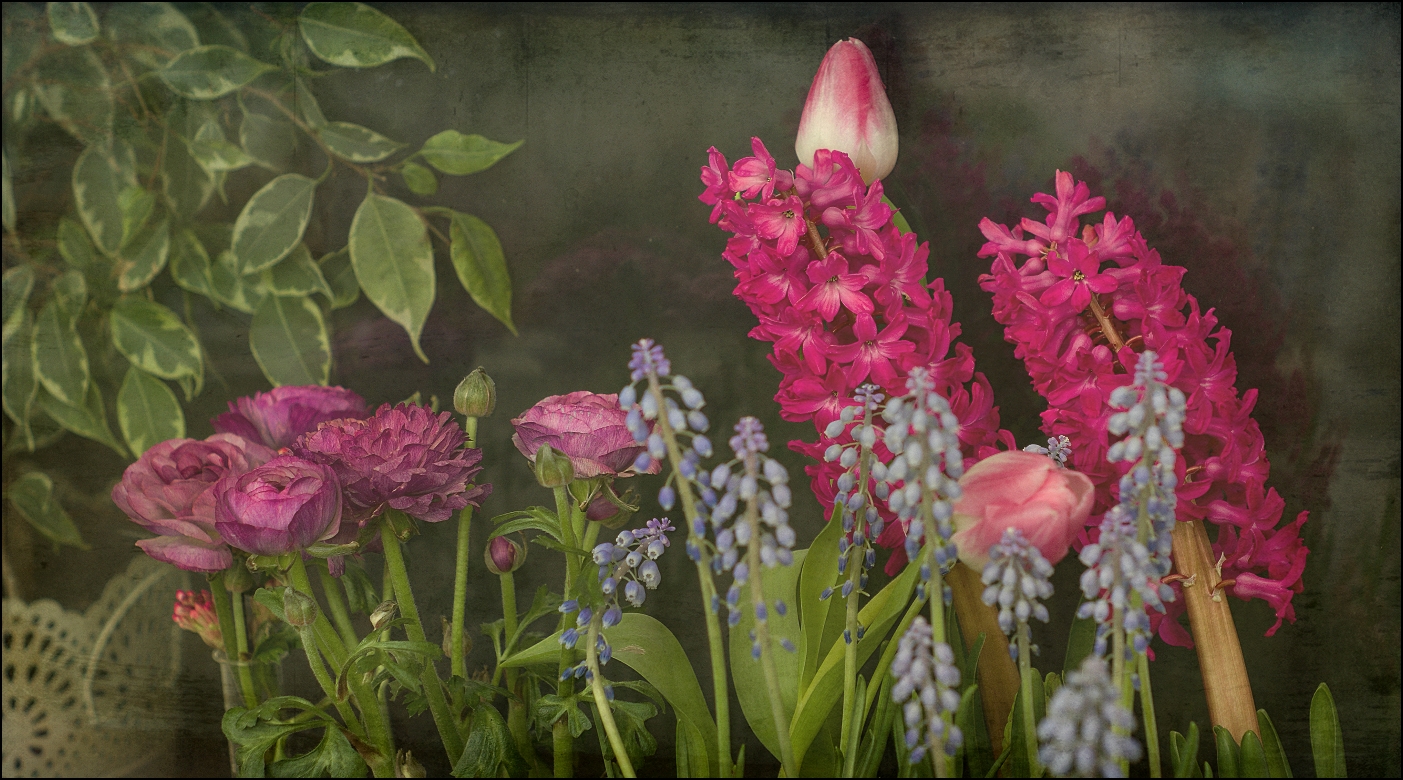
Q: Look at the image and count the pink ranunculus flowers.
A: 5